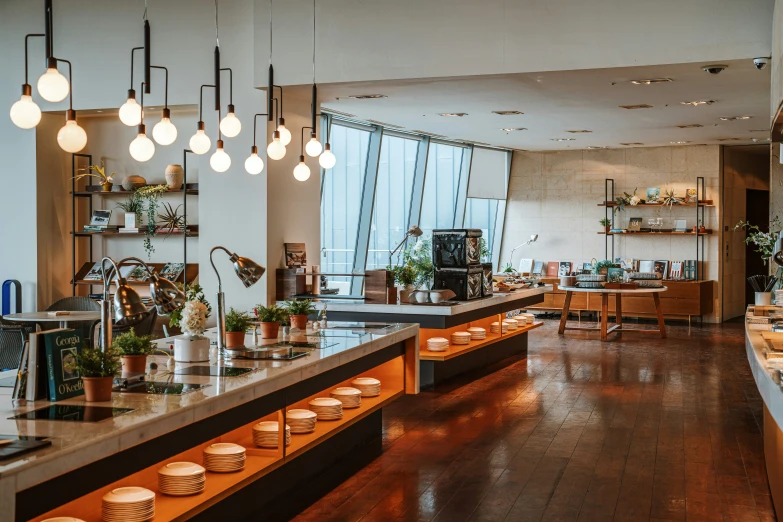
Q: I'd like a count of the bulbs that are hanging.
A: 15